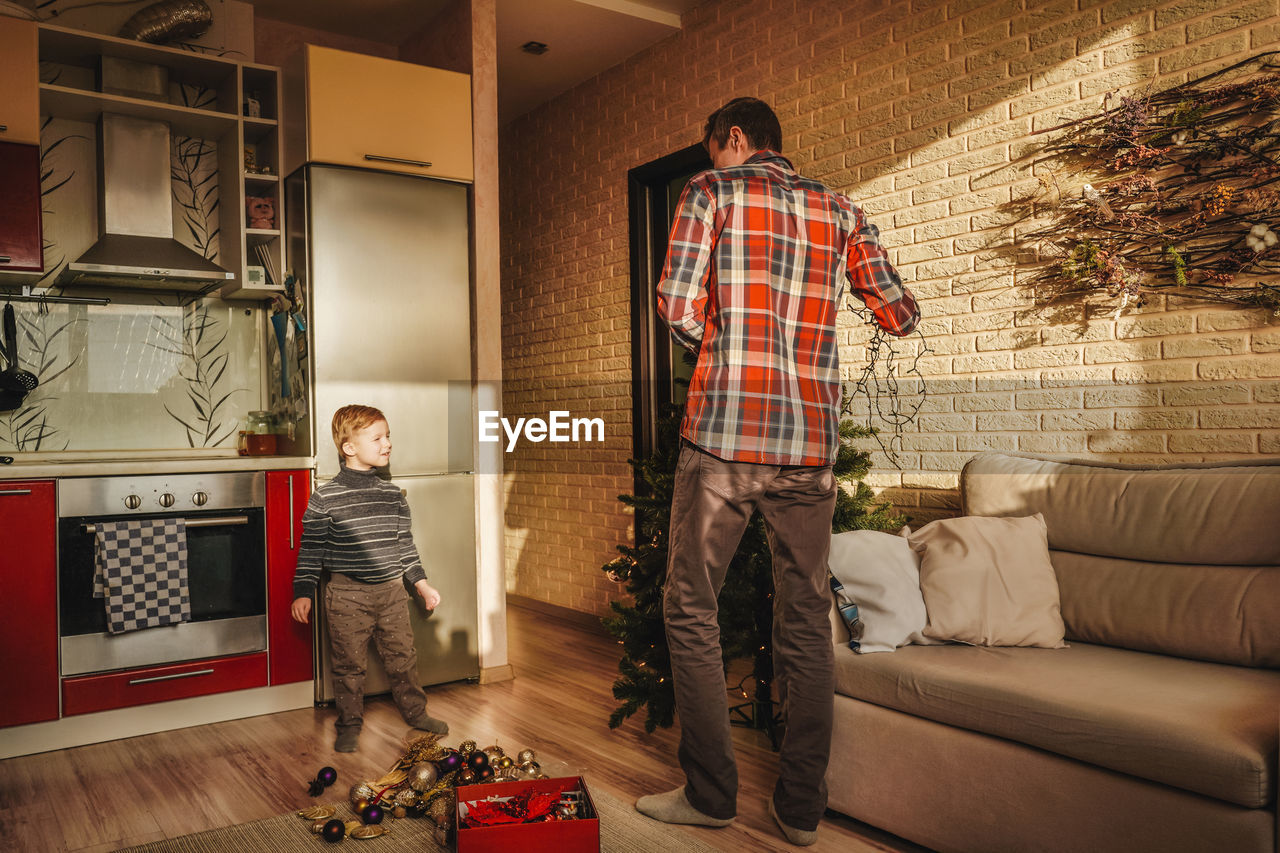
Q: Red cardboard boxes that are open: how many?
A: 1